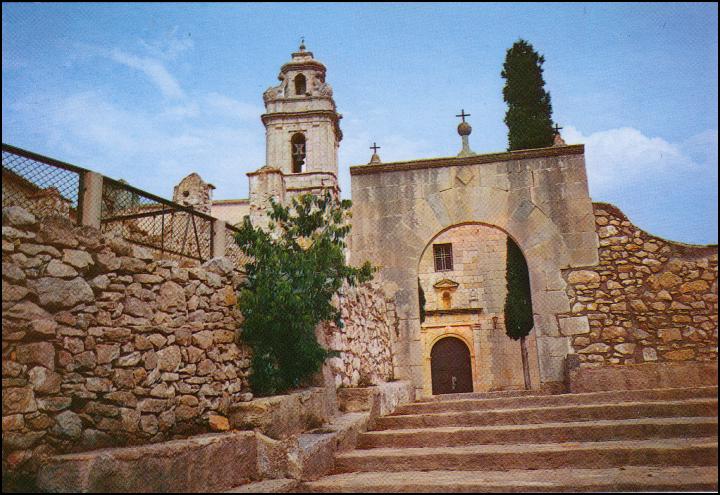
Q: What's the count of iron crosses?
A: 3